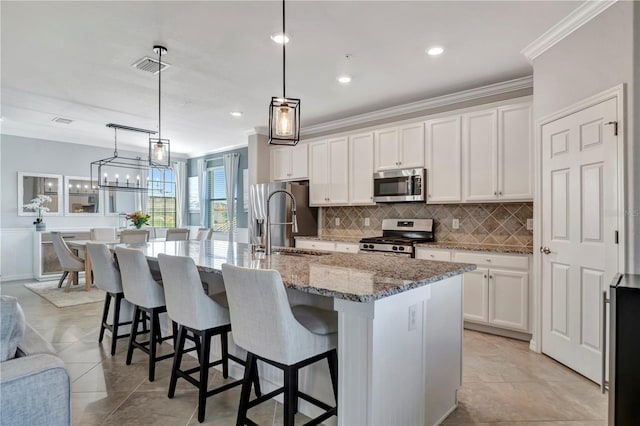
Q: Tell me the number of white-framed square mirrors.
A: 3